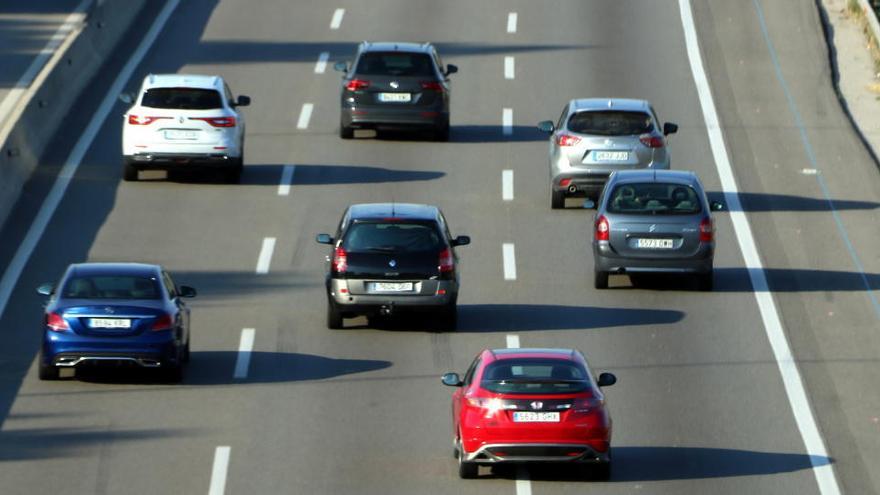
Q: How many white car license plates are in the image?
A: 7